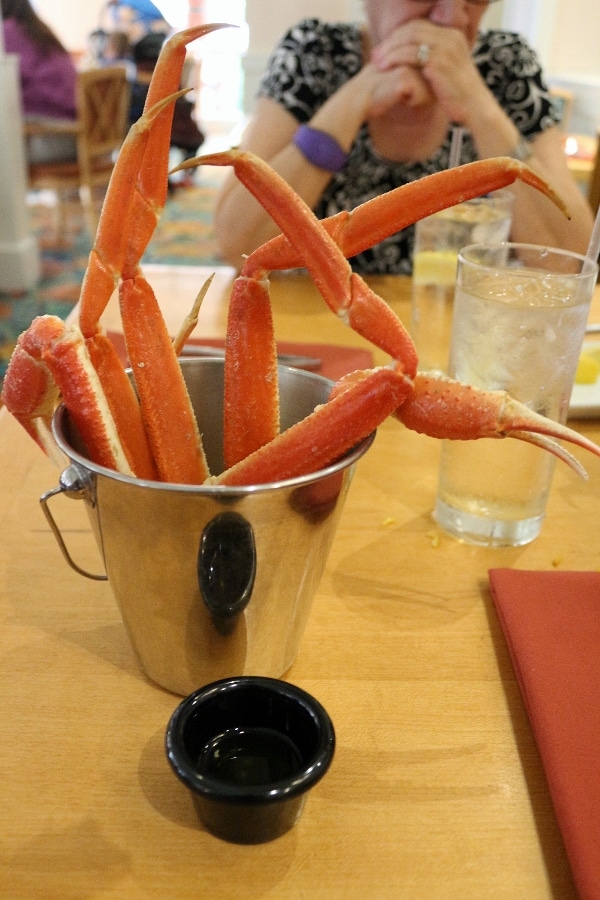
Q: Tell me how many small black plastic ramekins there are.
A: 1